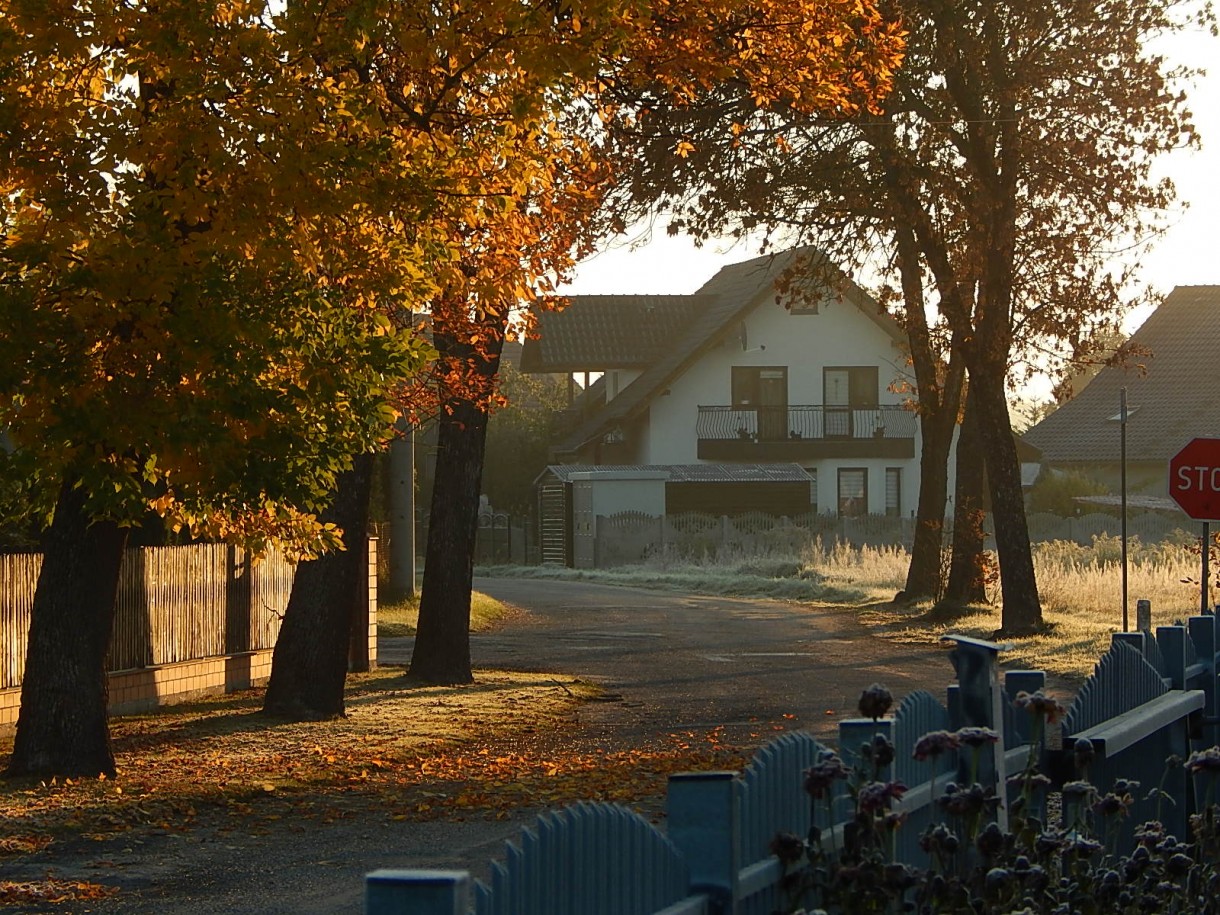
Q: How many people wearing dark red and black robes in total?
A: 0